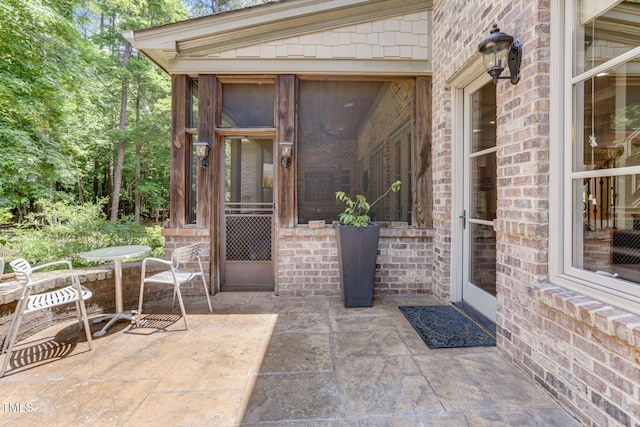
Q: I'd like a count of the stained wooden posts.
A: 4